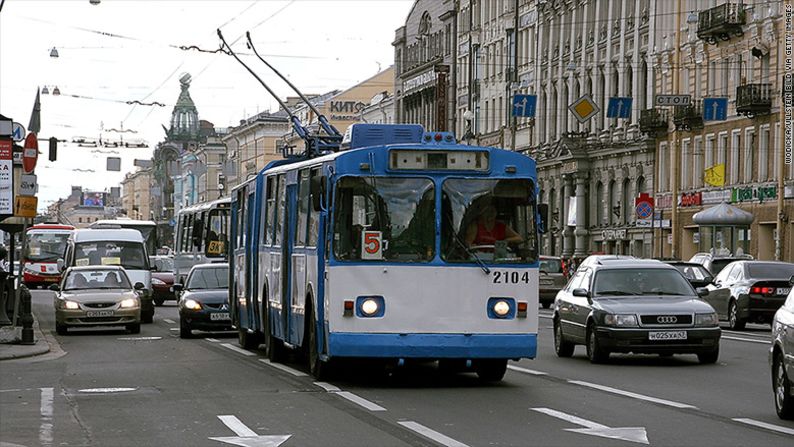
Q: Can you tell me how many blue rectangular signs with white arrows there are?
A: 3